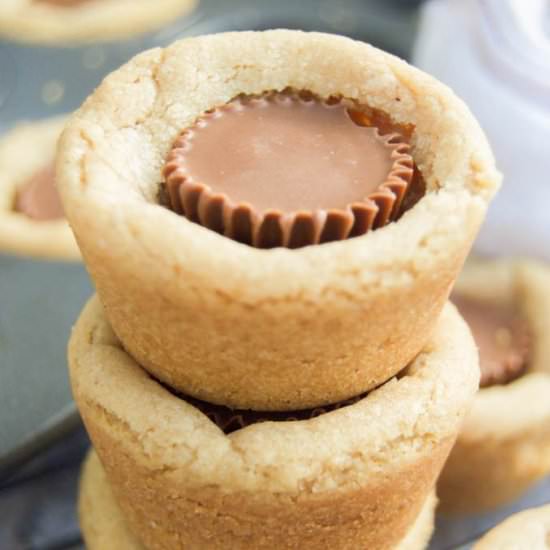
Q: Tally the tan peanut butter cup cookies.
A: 7